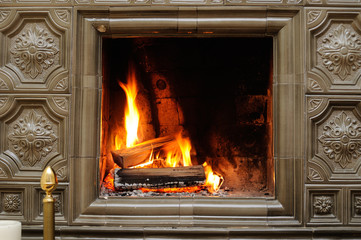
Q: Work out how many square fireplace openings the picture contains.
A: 1